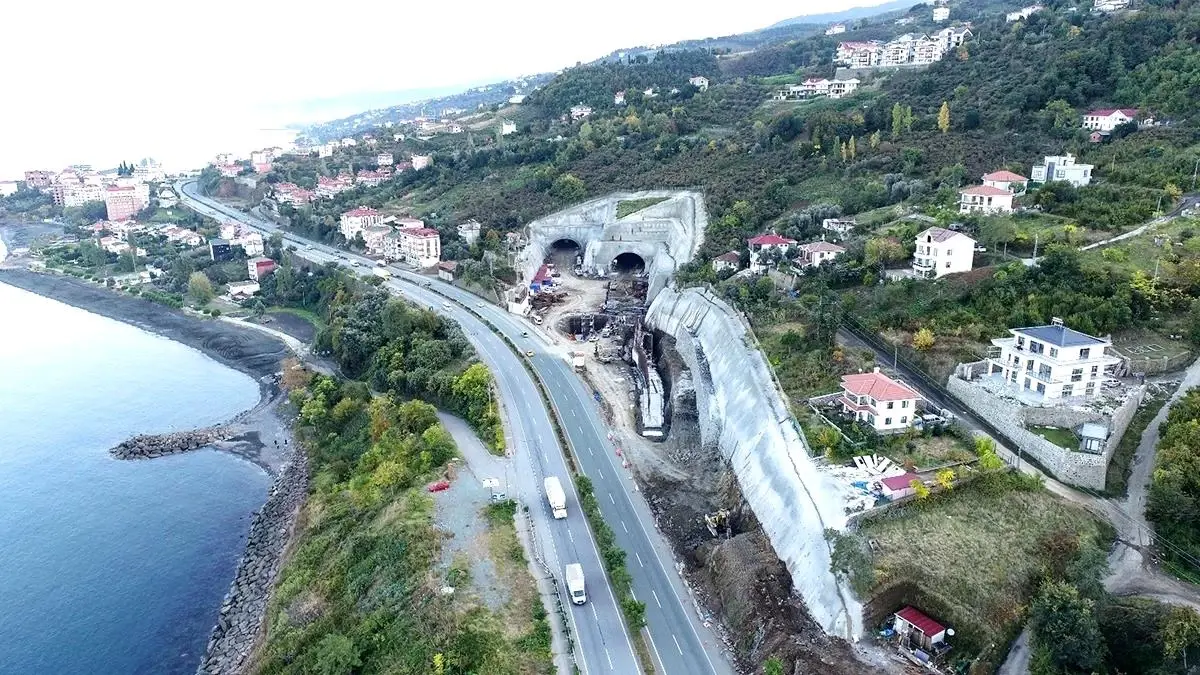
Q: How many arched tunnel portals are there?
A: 2